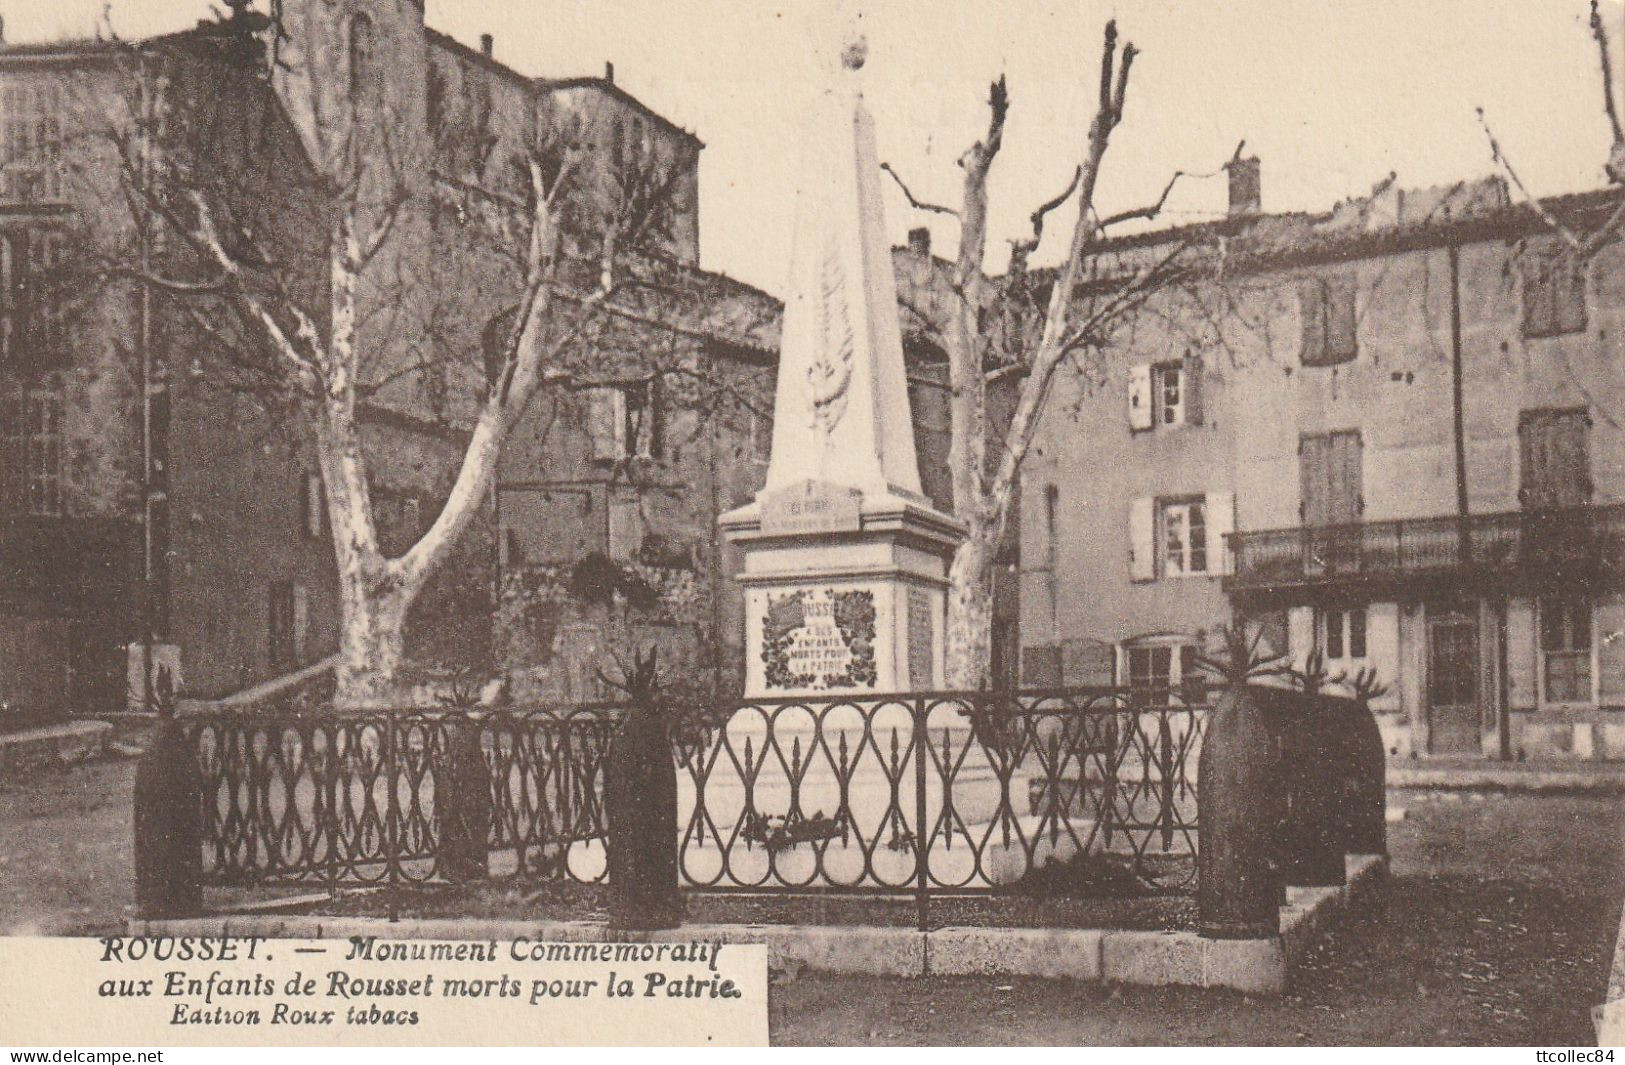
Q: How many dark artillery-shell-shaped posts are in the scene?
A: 6